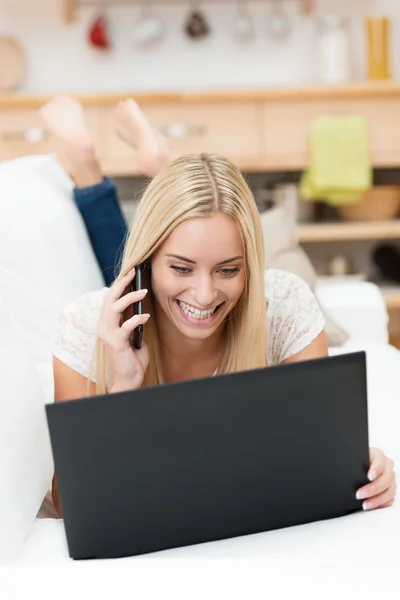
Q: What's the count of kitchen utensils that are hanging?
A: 5